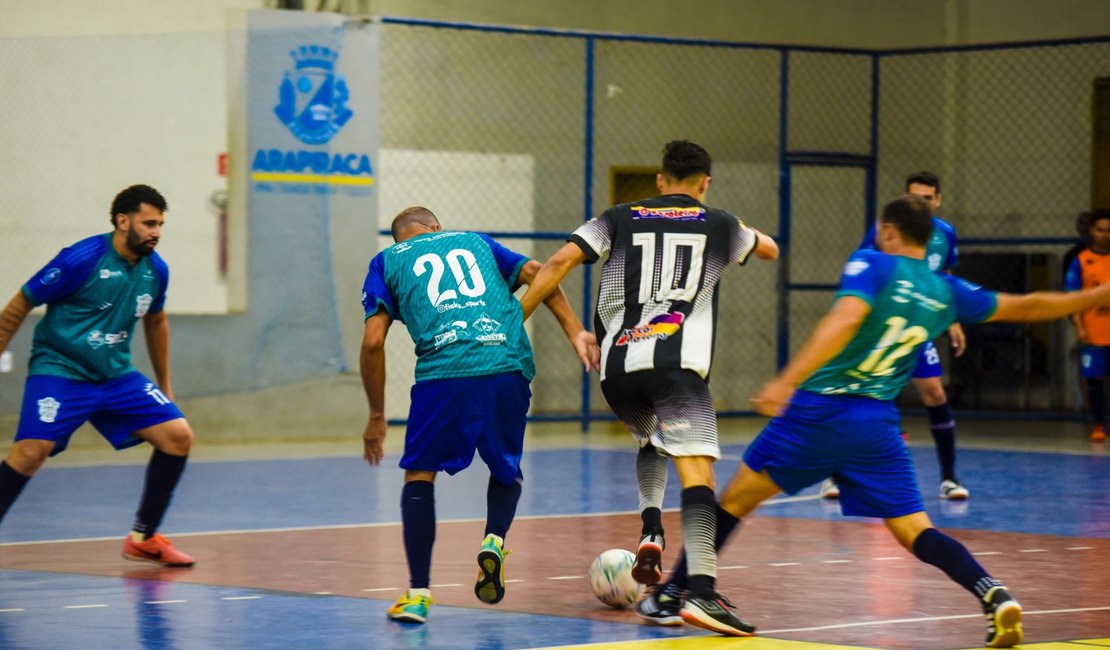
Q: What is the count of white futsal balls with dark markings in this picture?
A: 1